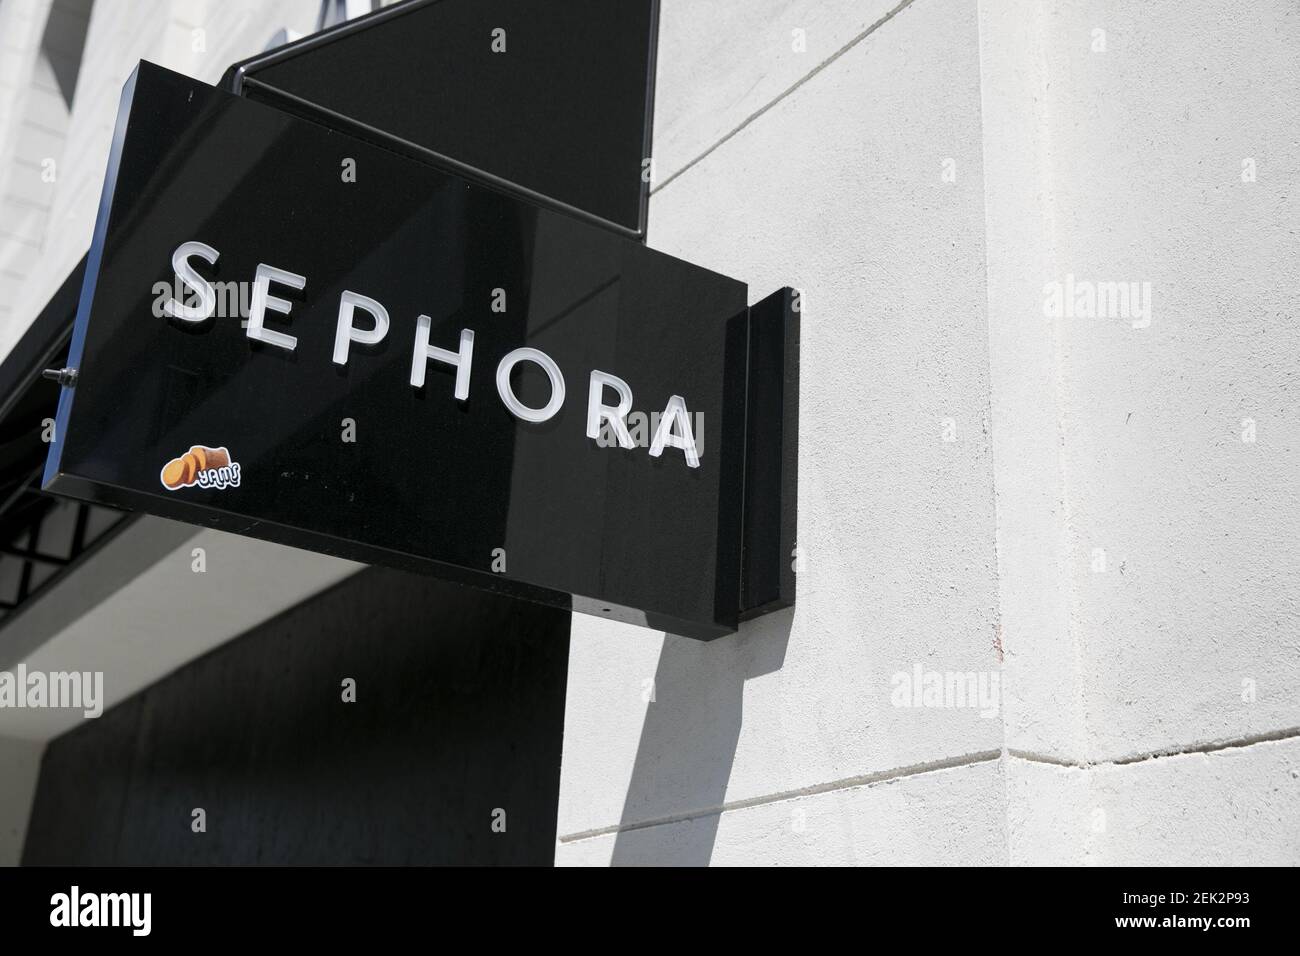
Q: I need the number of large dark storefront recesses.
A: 1